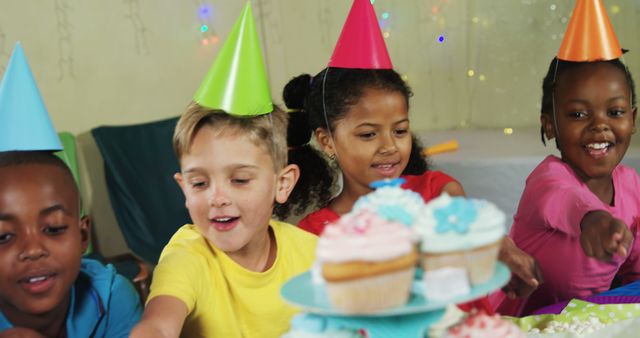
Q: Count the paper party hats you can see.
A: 4